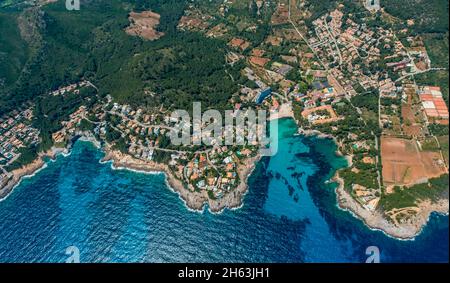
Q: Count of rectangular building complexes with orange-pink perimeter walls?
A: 1